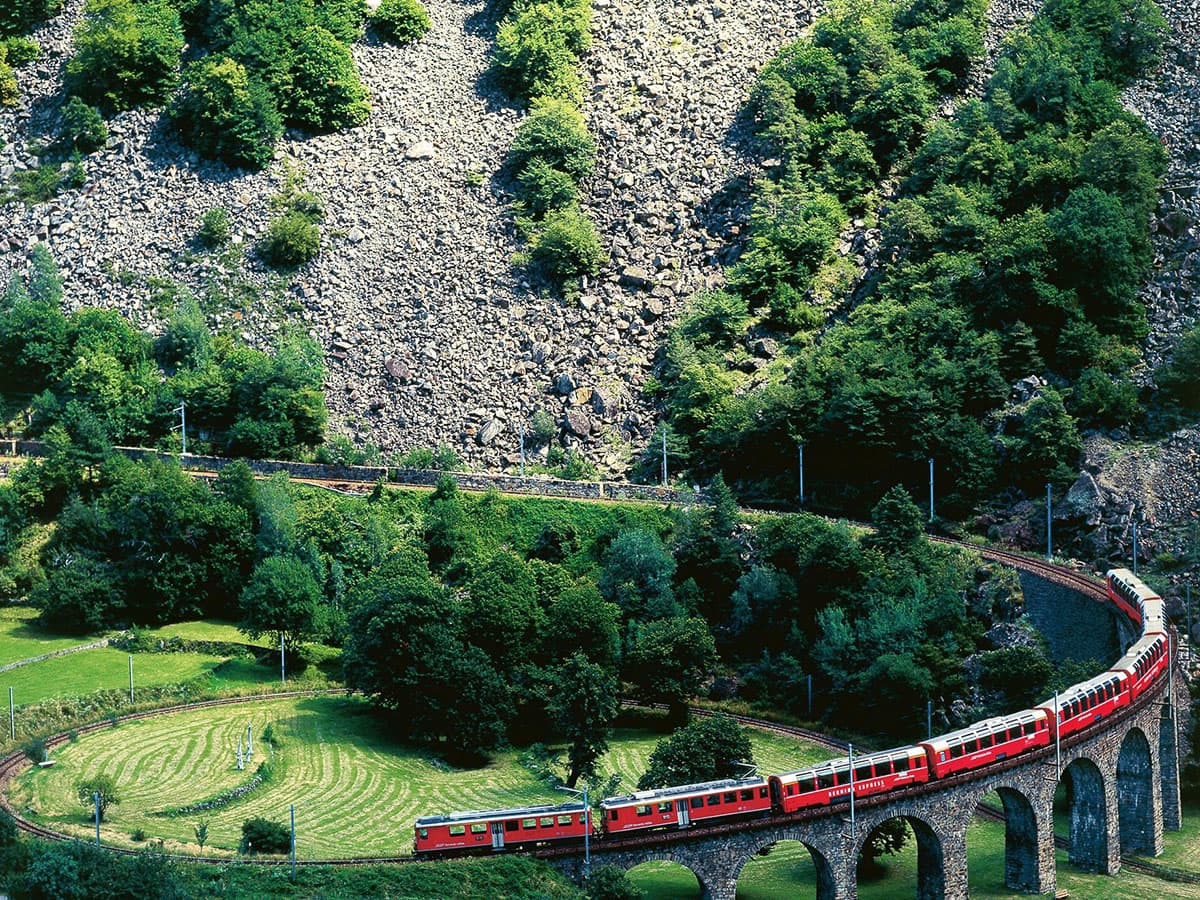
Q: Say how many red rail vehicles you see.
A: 8